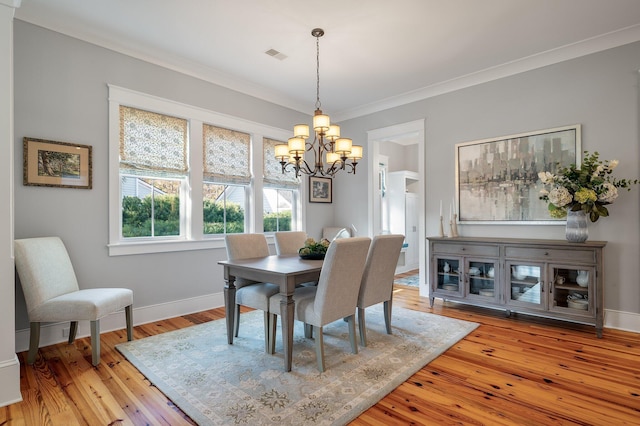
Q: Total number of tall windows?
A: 3